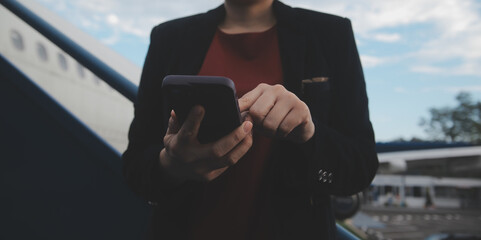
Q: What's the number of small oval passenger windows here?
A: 5